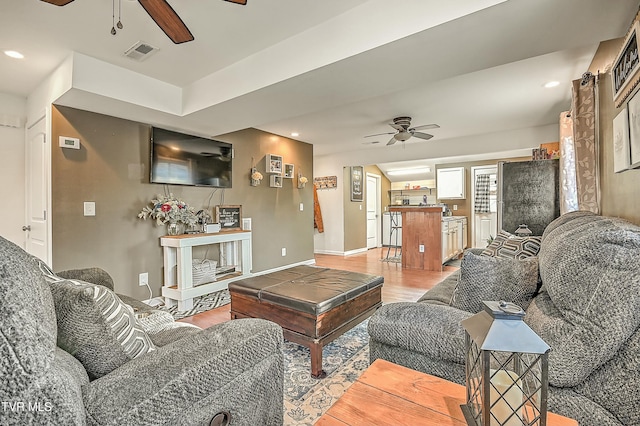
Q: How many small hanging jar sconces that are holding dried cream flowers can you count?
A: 2